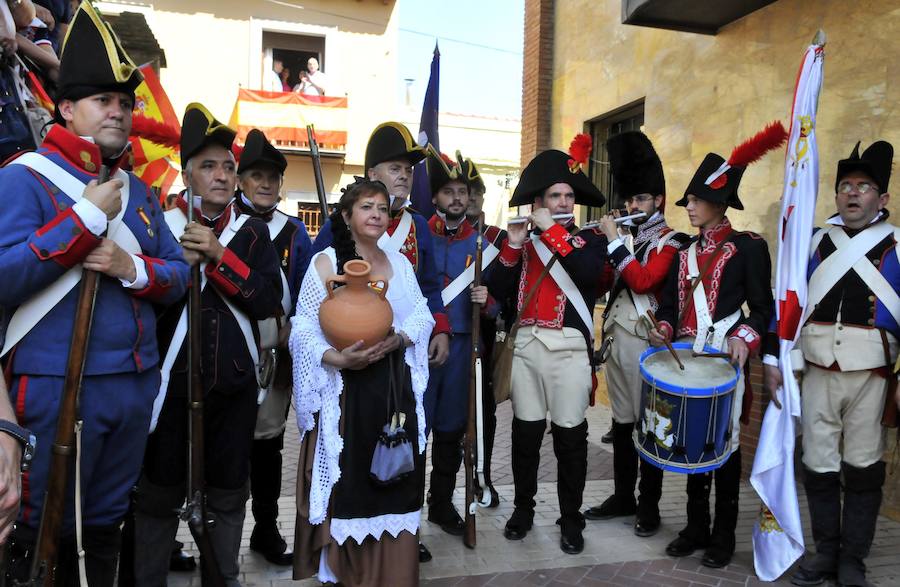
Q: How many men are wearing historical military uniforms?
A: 10